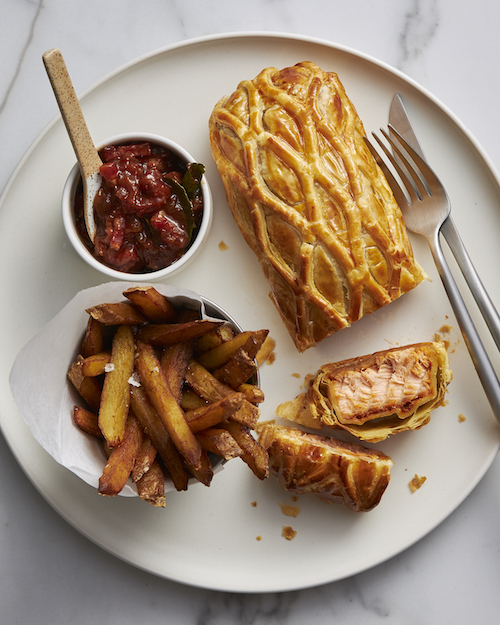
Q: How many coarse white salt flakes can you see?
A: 3